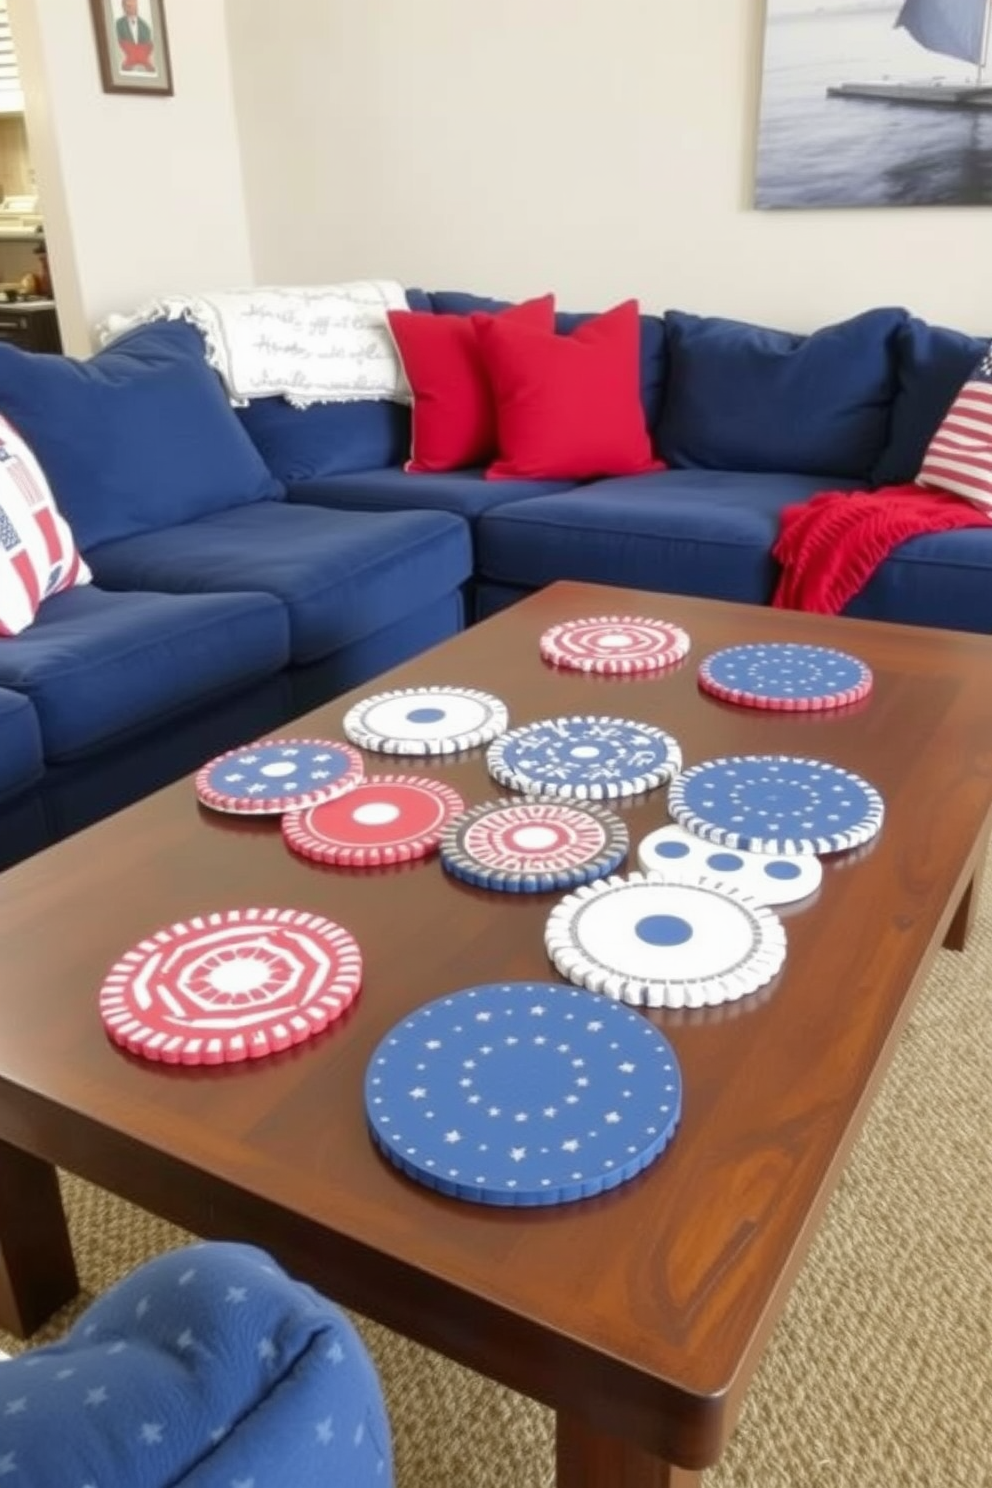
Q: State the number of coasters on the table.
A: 12